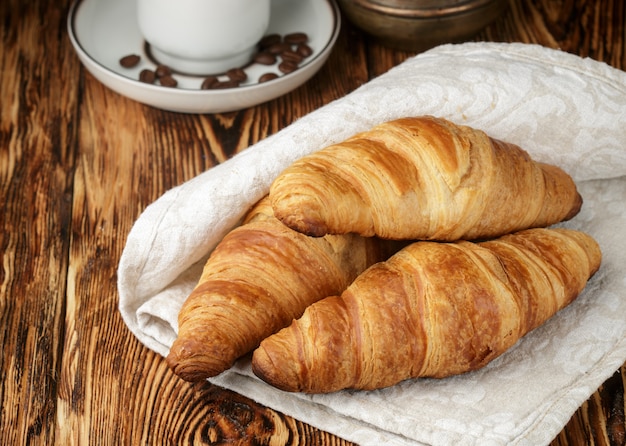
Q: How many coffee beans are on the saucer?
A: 15